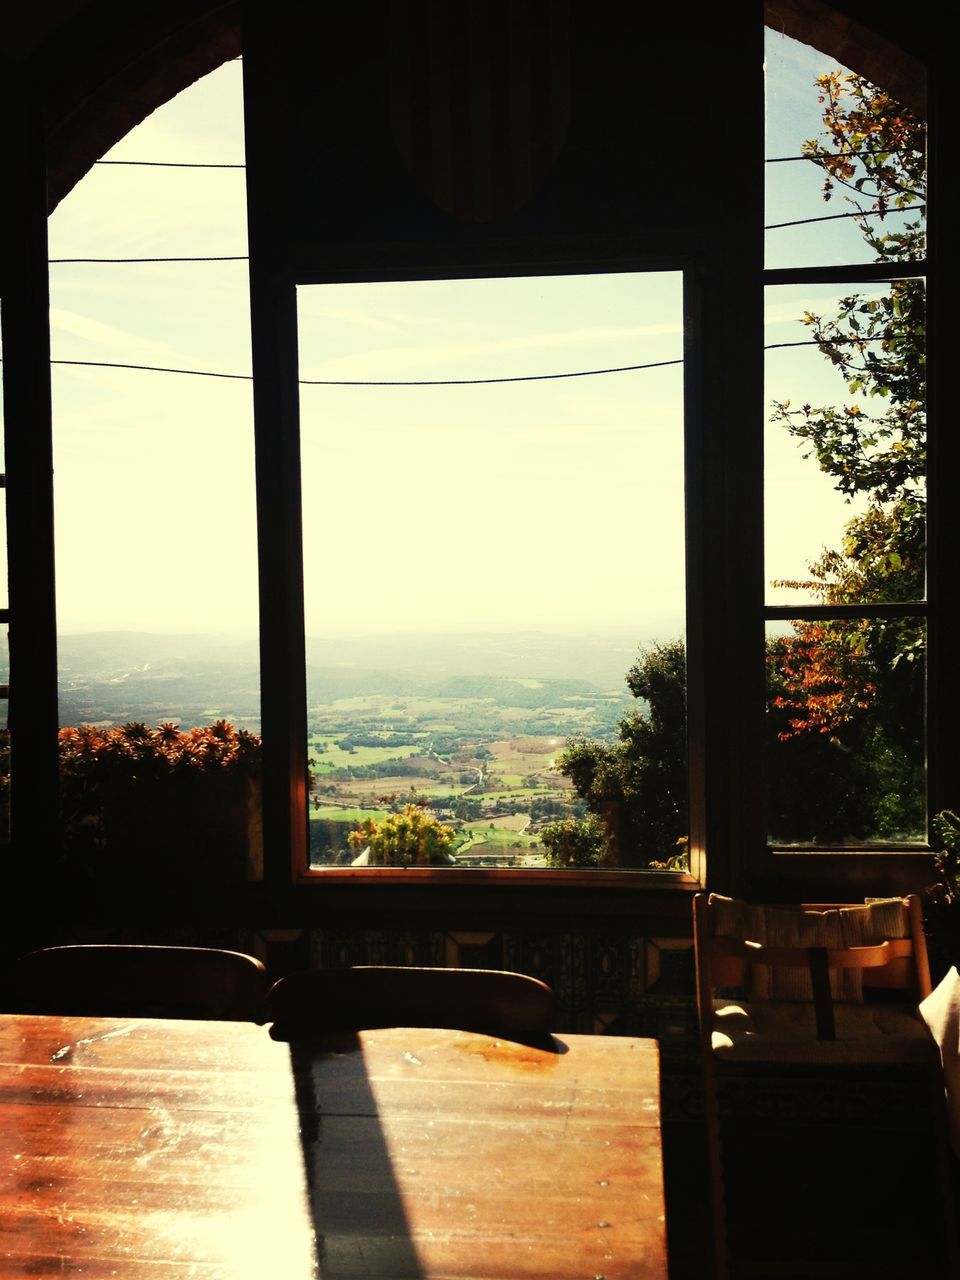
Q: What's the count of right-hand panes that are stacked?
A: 3